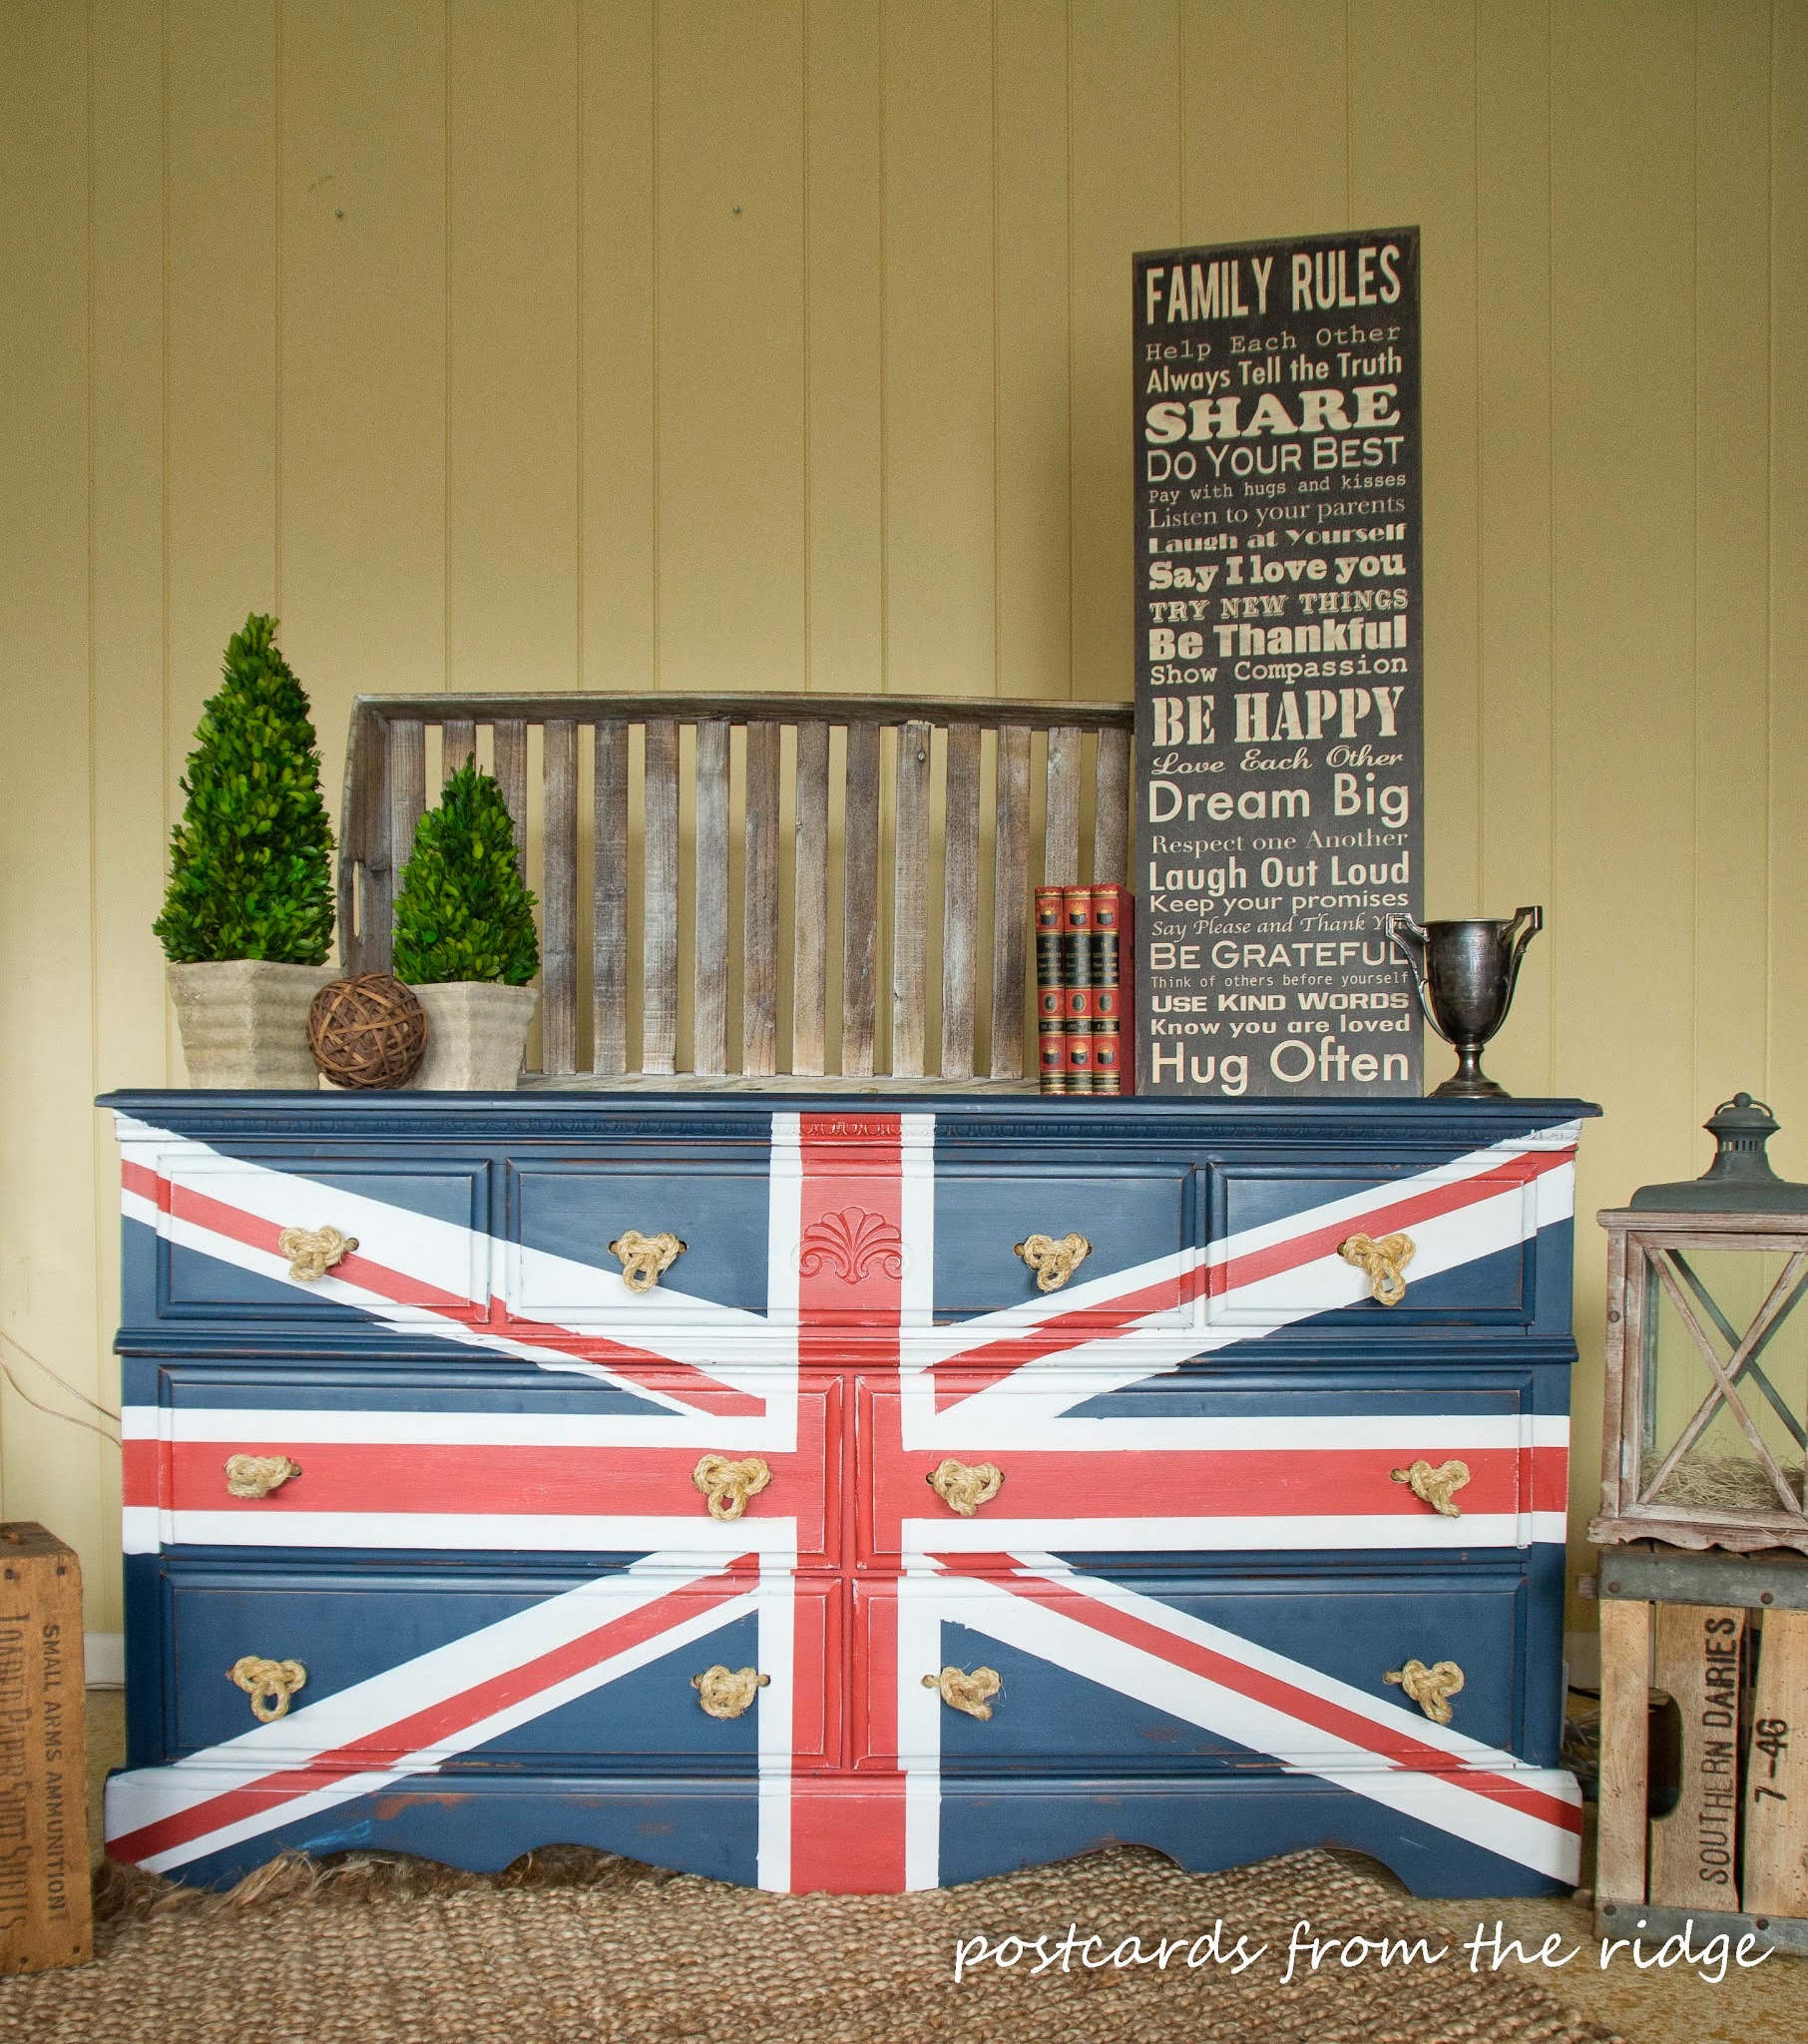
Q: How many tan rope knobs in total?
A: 12